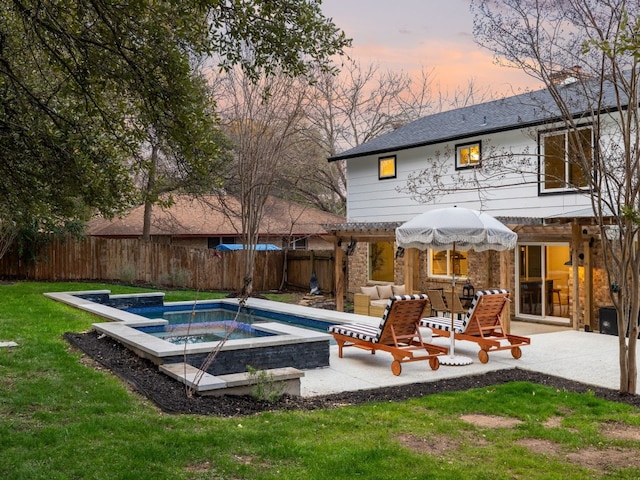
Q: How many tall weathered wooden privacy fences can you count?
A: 1